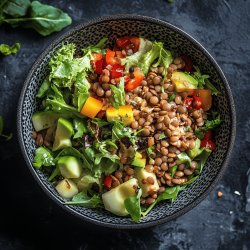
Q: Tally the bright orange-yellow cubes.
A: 2